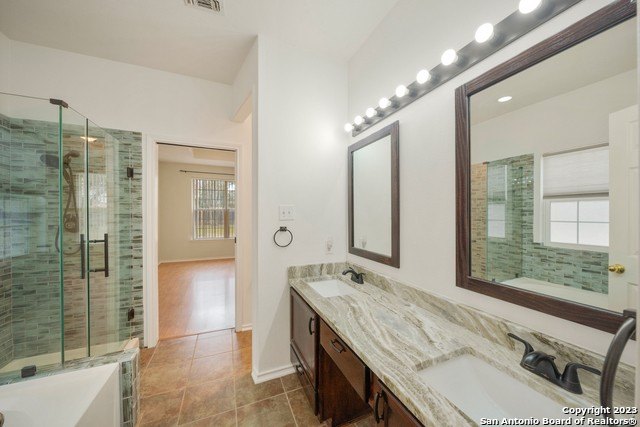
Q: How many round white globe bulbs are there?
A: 9